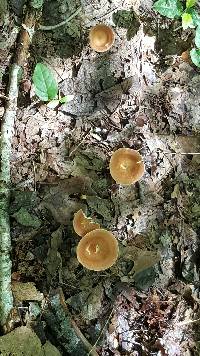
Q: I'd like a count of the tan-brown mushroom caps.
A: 4